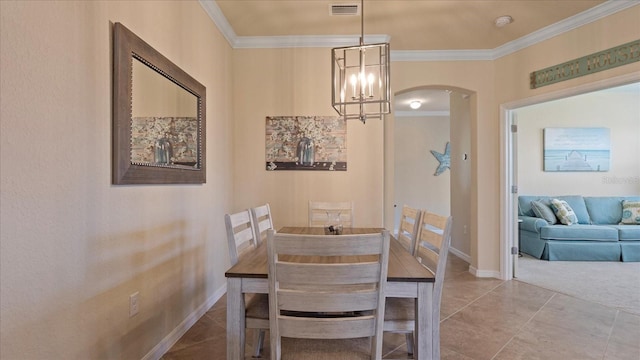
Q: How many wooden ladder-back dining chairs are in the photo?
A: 6